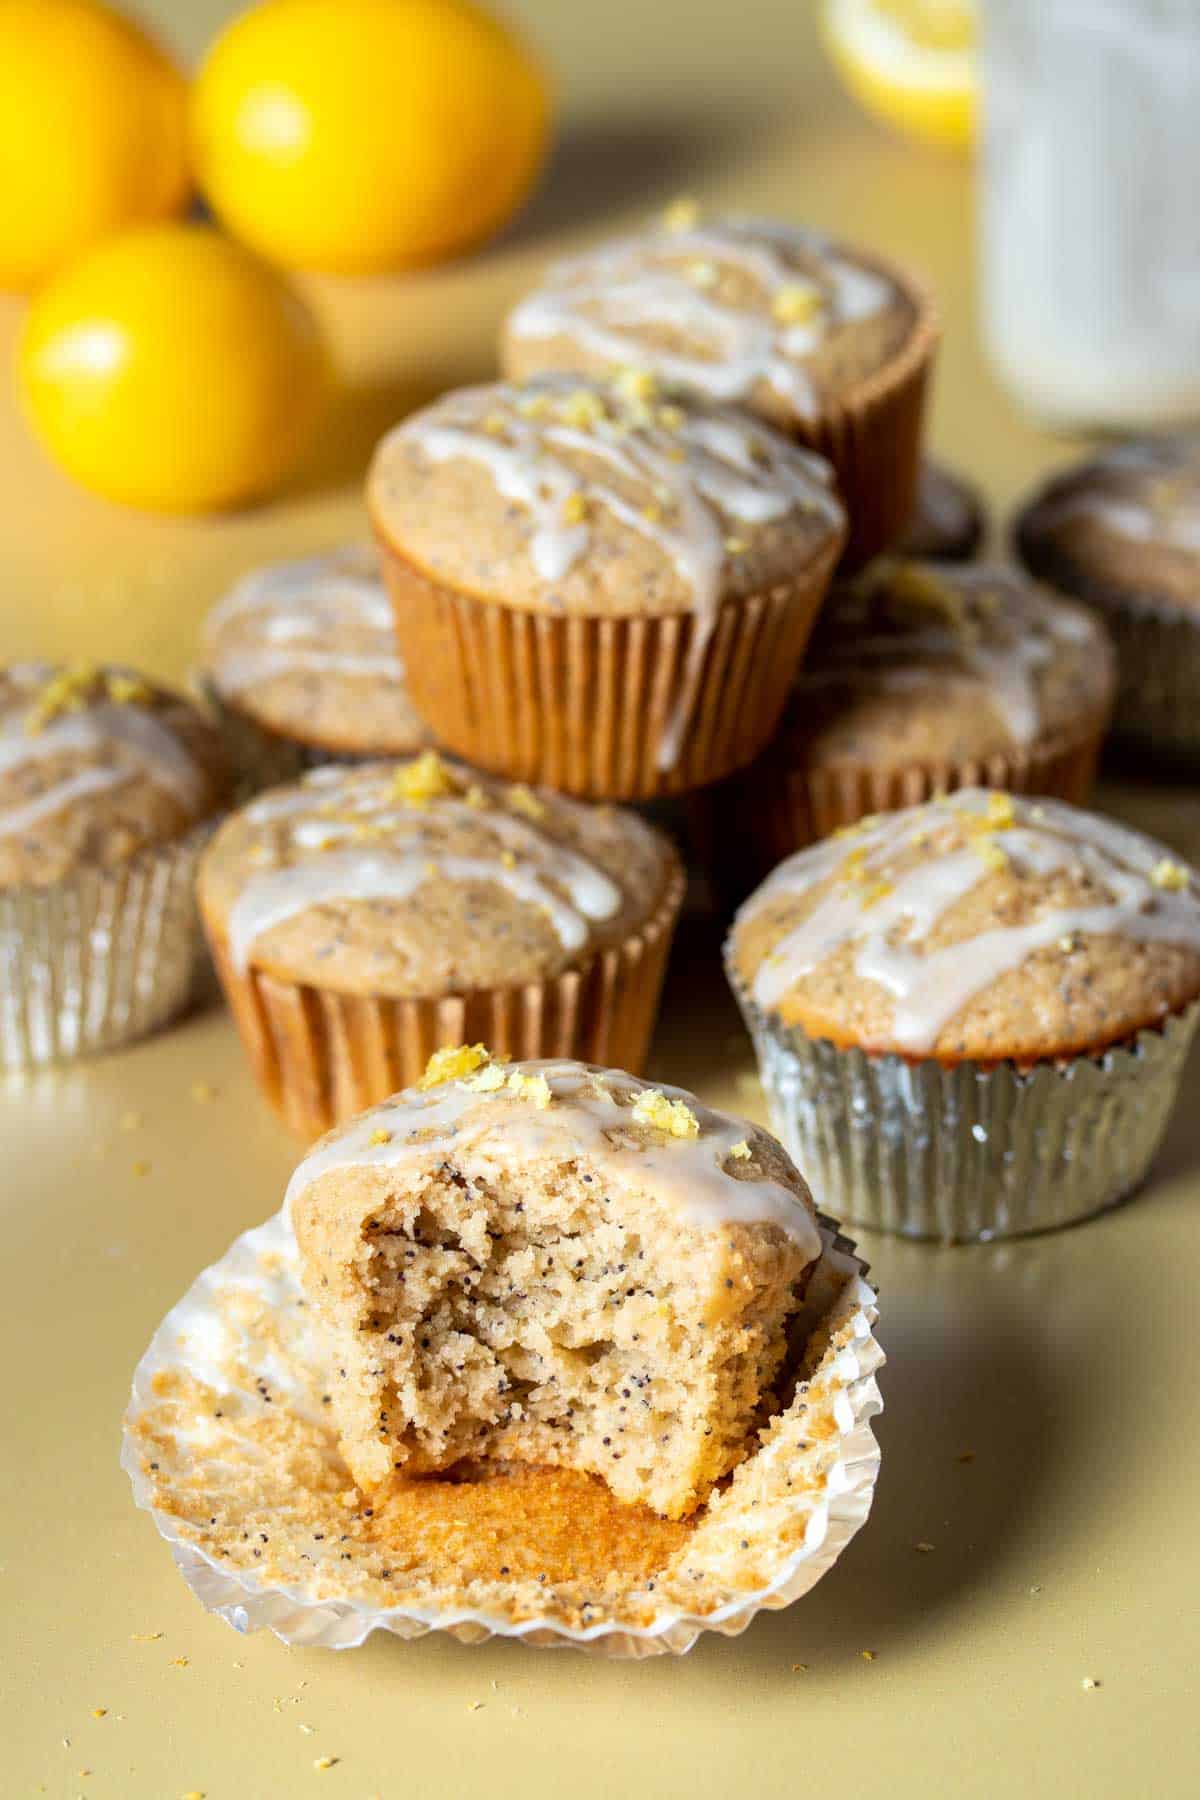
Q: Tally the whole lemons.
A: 3